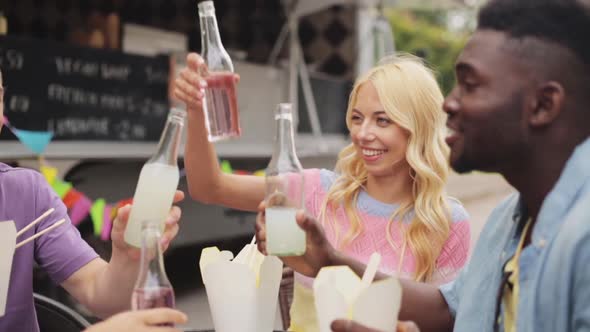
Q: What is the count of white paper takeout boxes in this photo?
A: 3